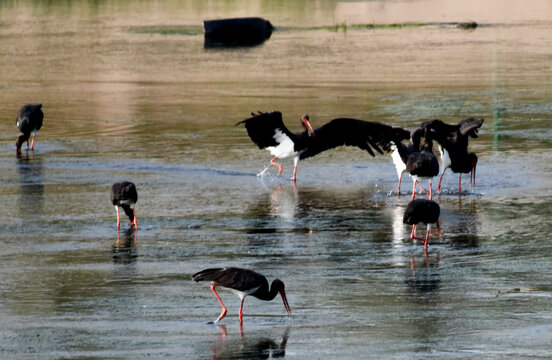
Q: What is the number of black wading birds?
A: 8